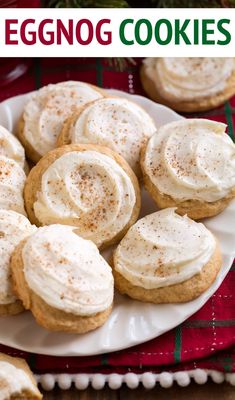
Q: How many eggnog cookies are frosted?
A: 11